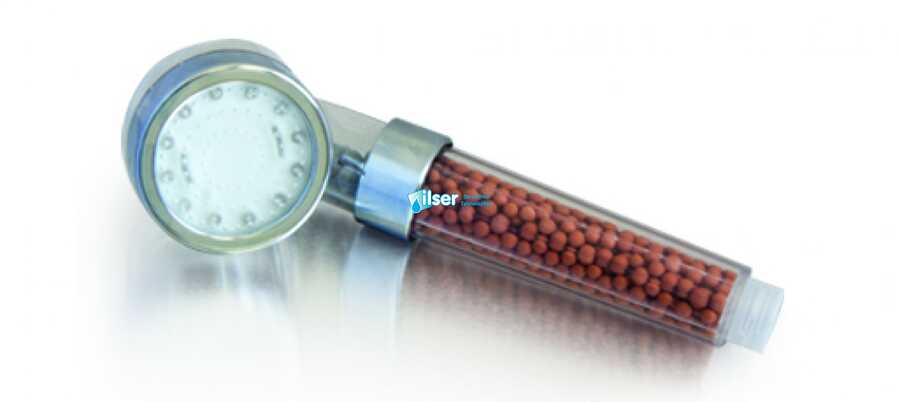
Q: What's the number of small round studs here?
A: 12